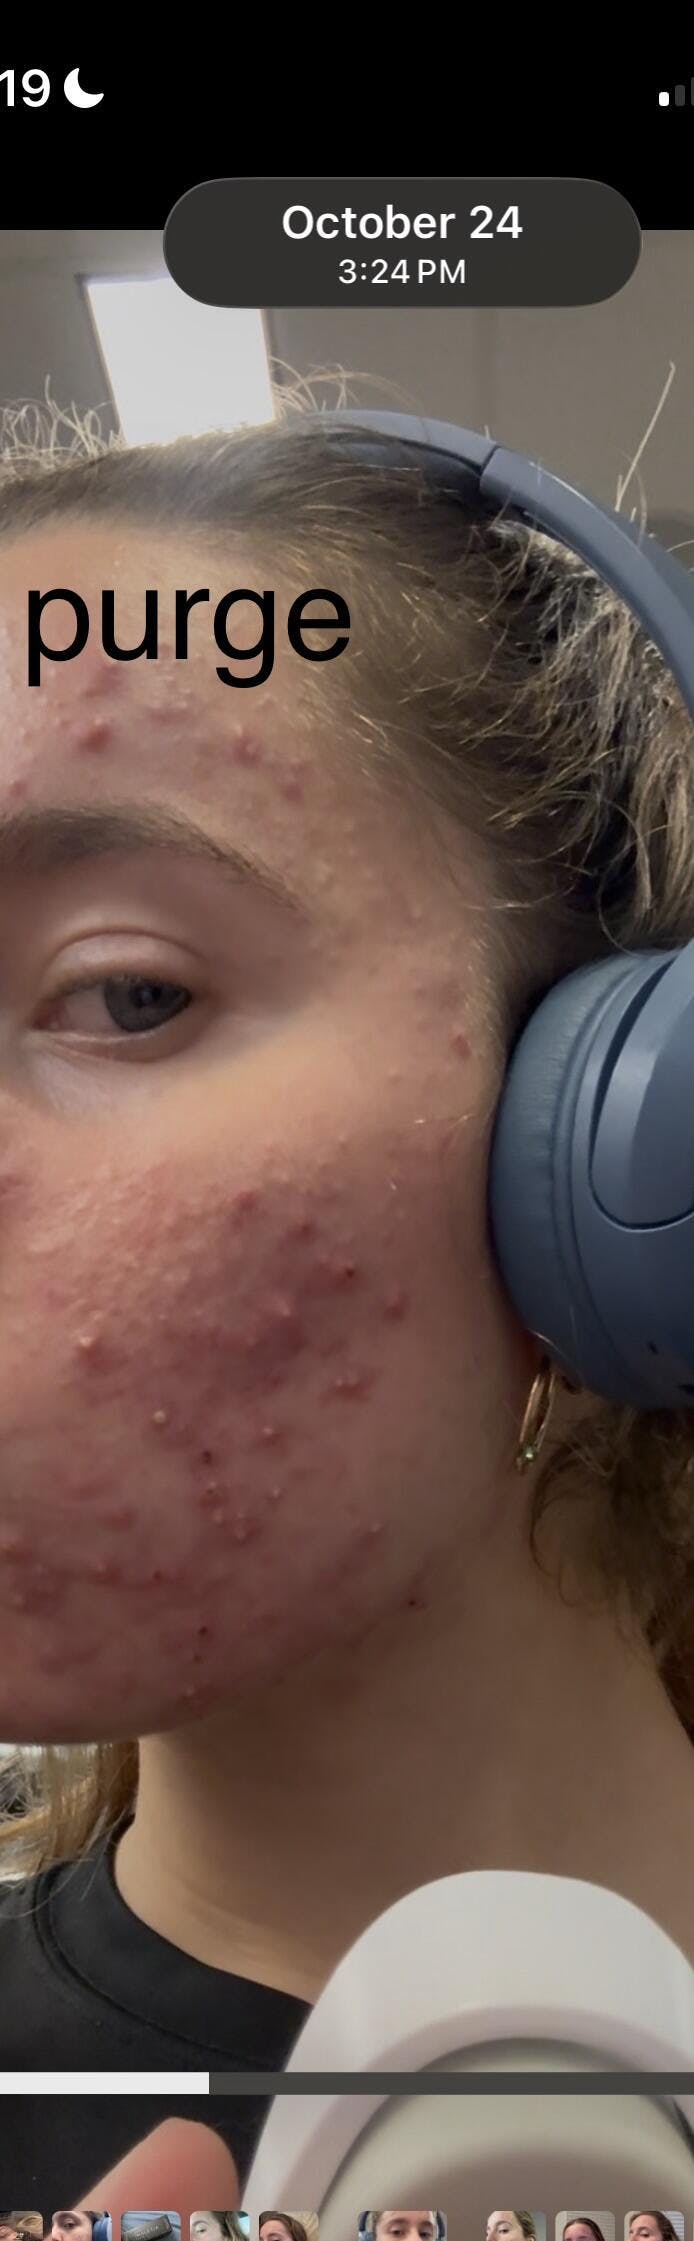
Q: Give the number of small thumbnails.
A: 9